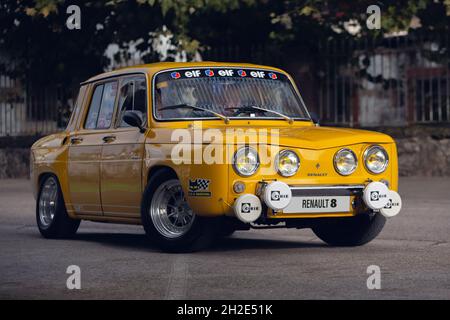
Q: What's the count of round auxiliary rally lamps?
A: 4